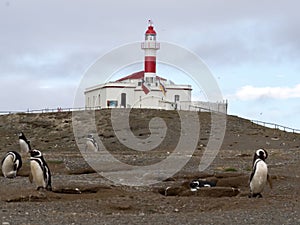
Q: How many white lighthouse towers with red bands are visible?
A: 1